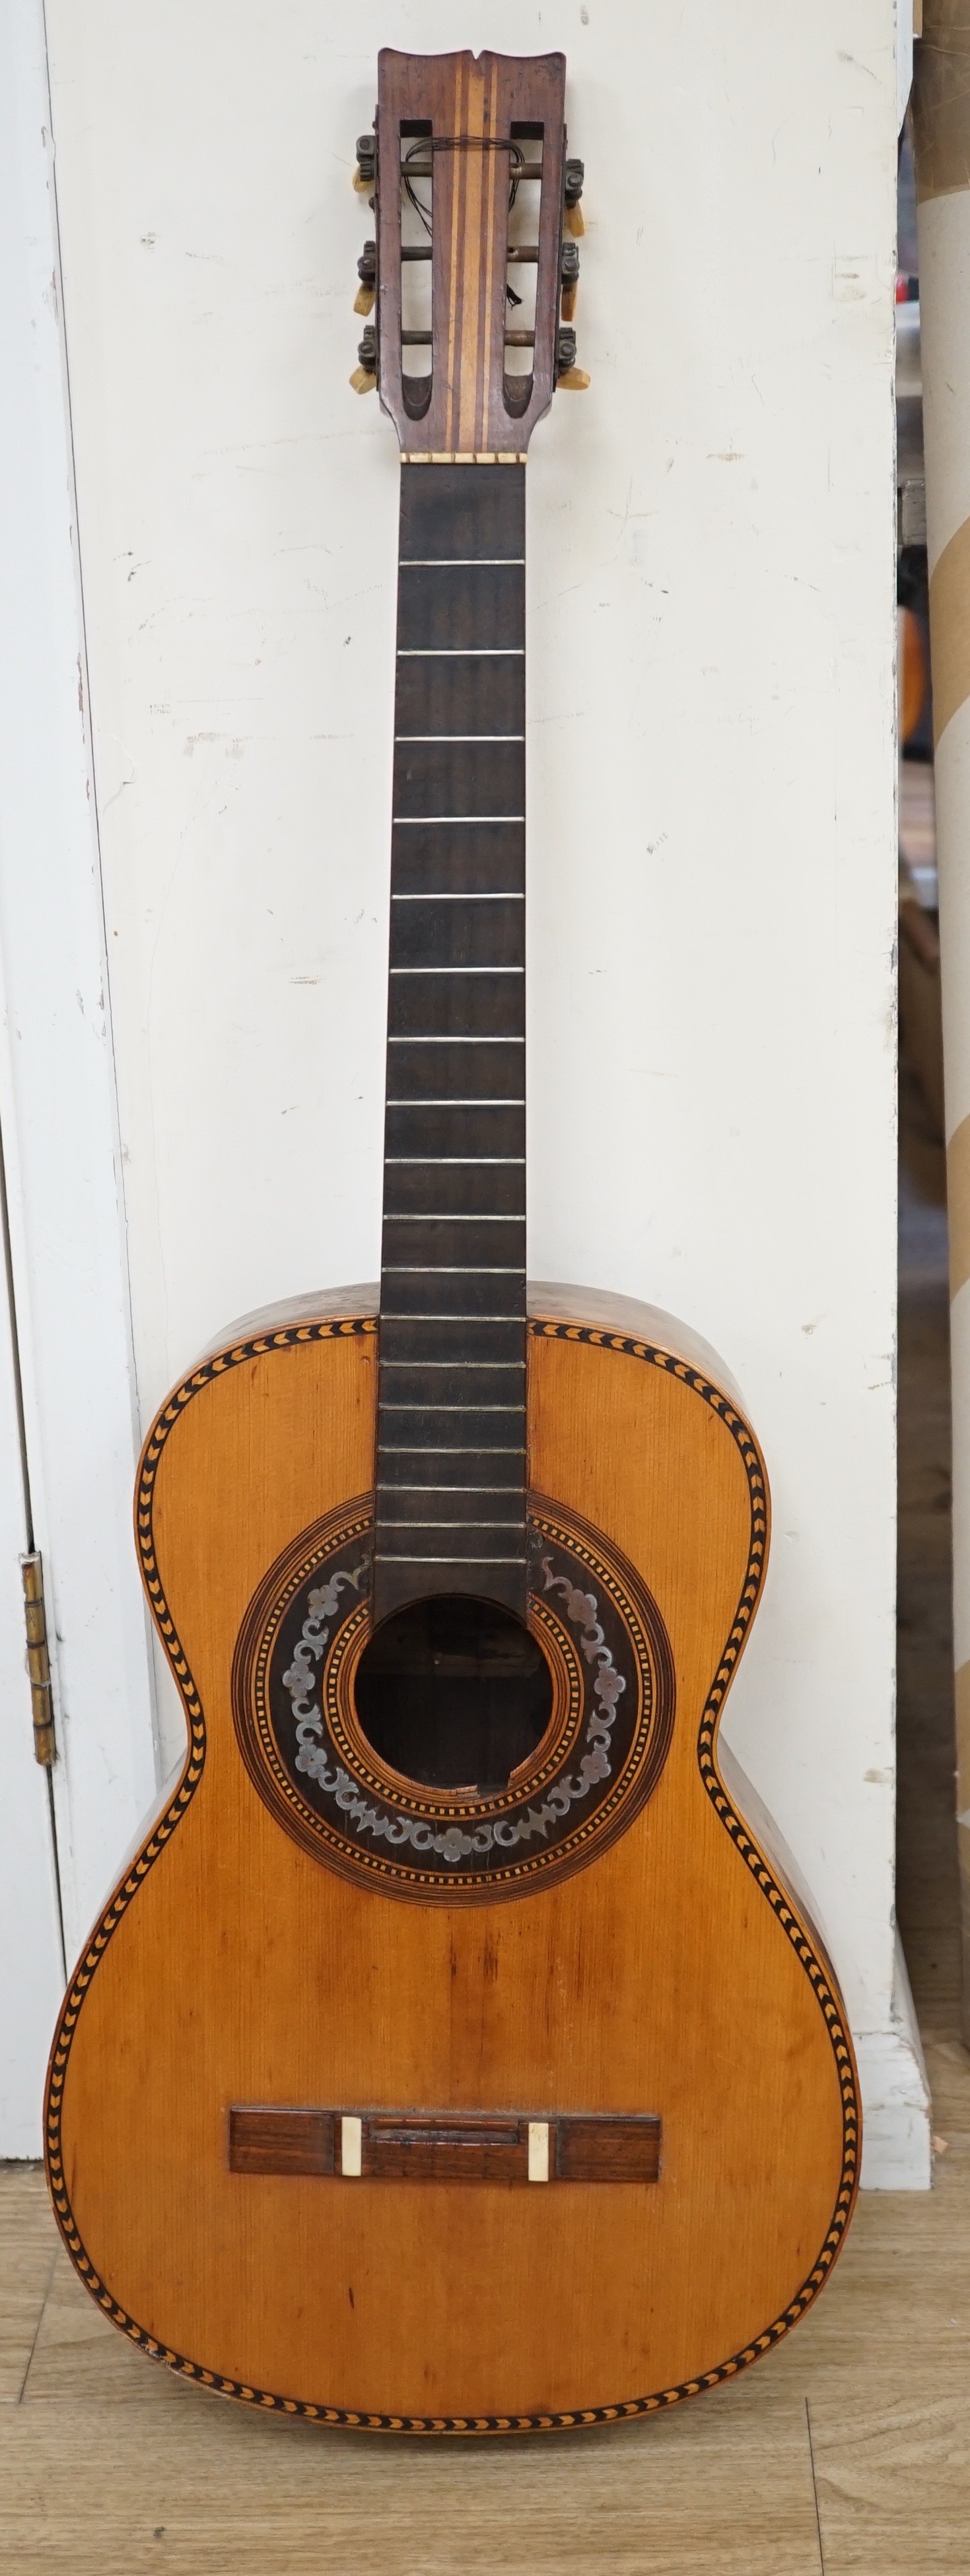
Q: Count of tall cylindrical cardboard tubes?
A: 1